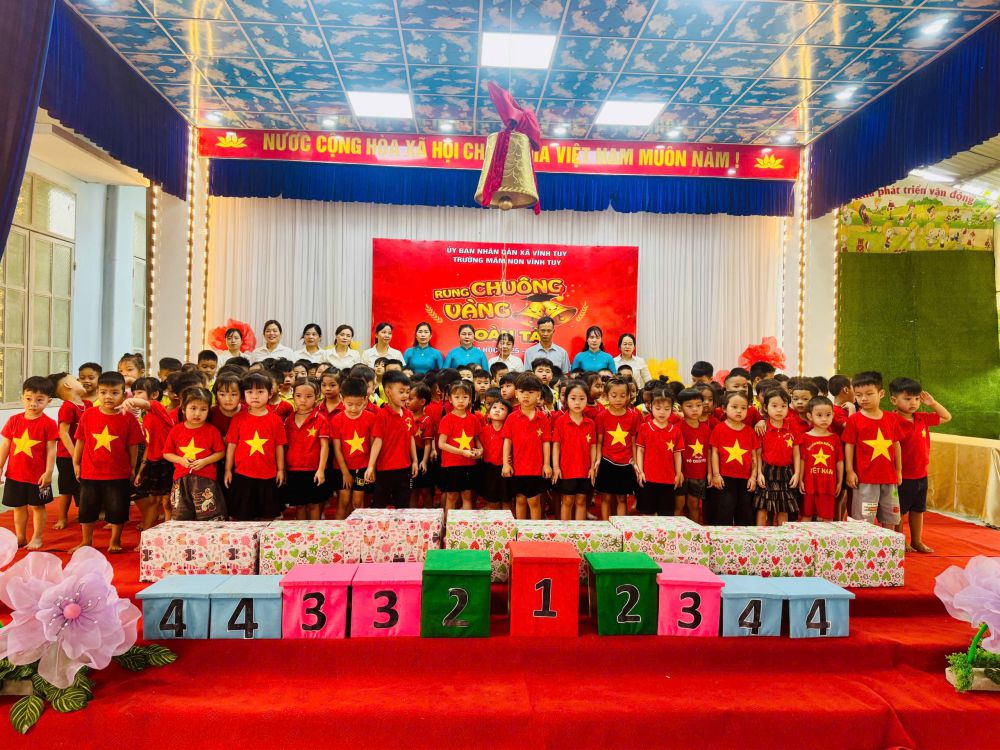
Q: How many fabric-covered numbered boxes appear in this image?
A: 10